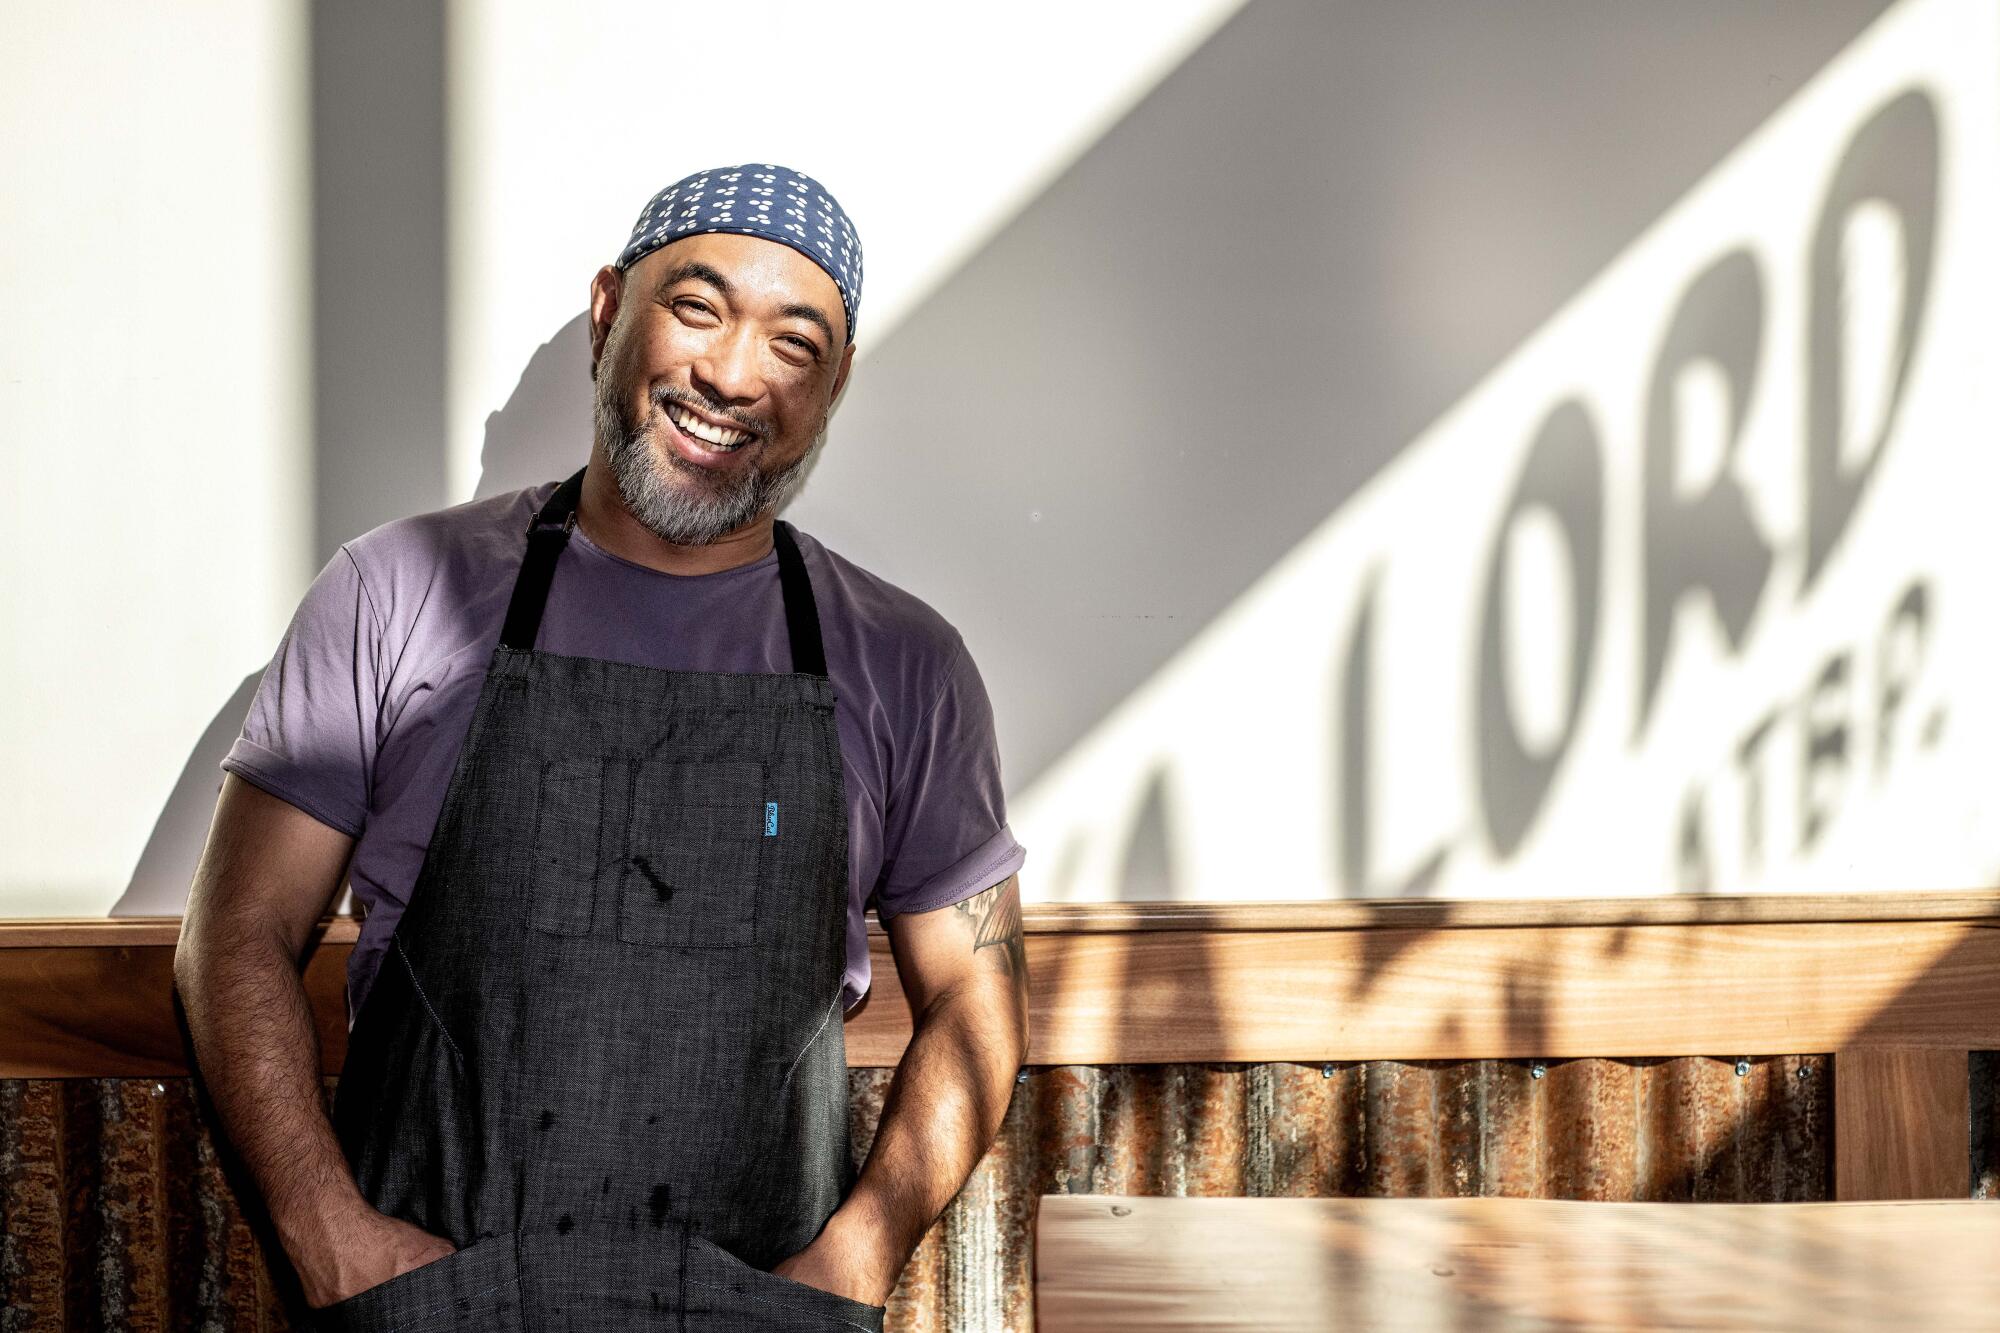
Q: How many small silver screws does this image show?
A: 6